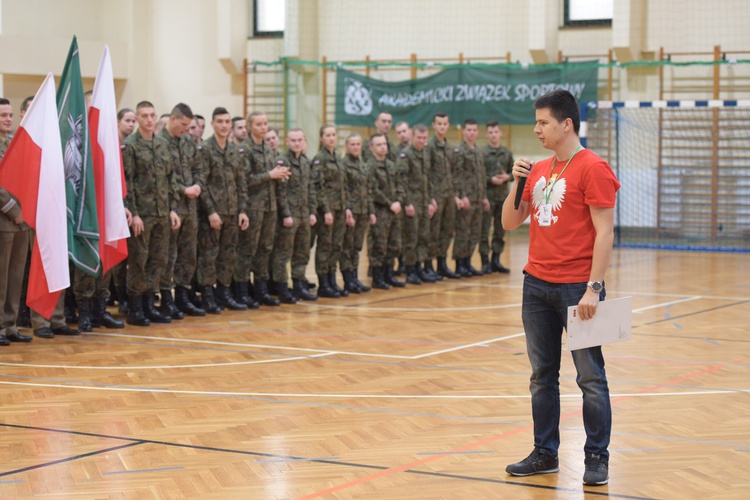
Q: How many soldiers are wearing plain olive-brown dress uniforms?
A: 2